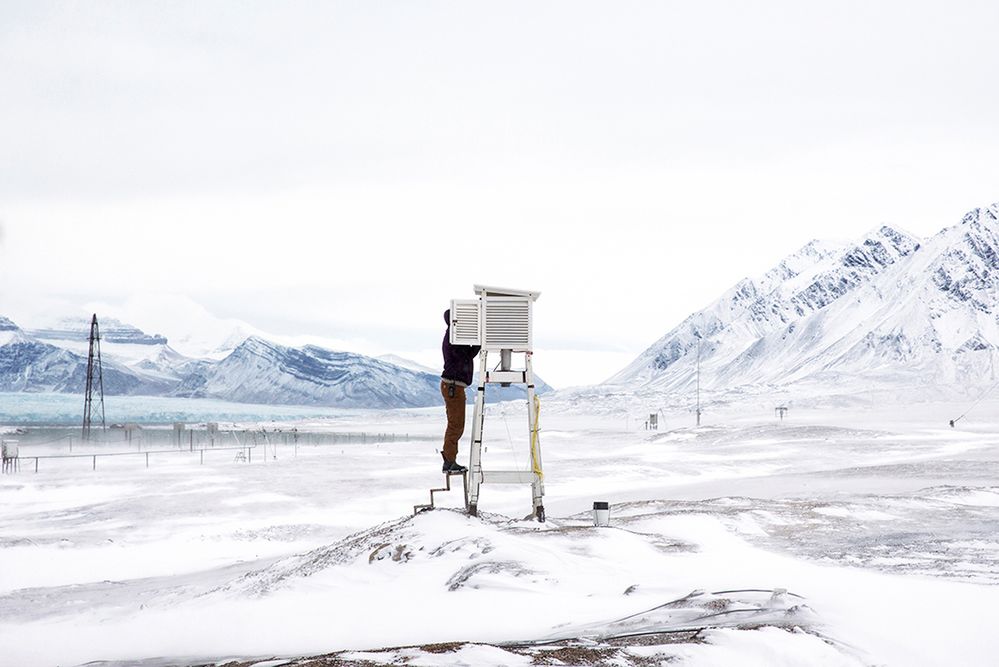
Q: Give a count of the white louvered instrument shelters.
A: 1